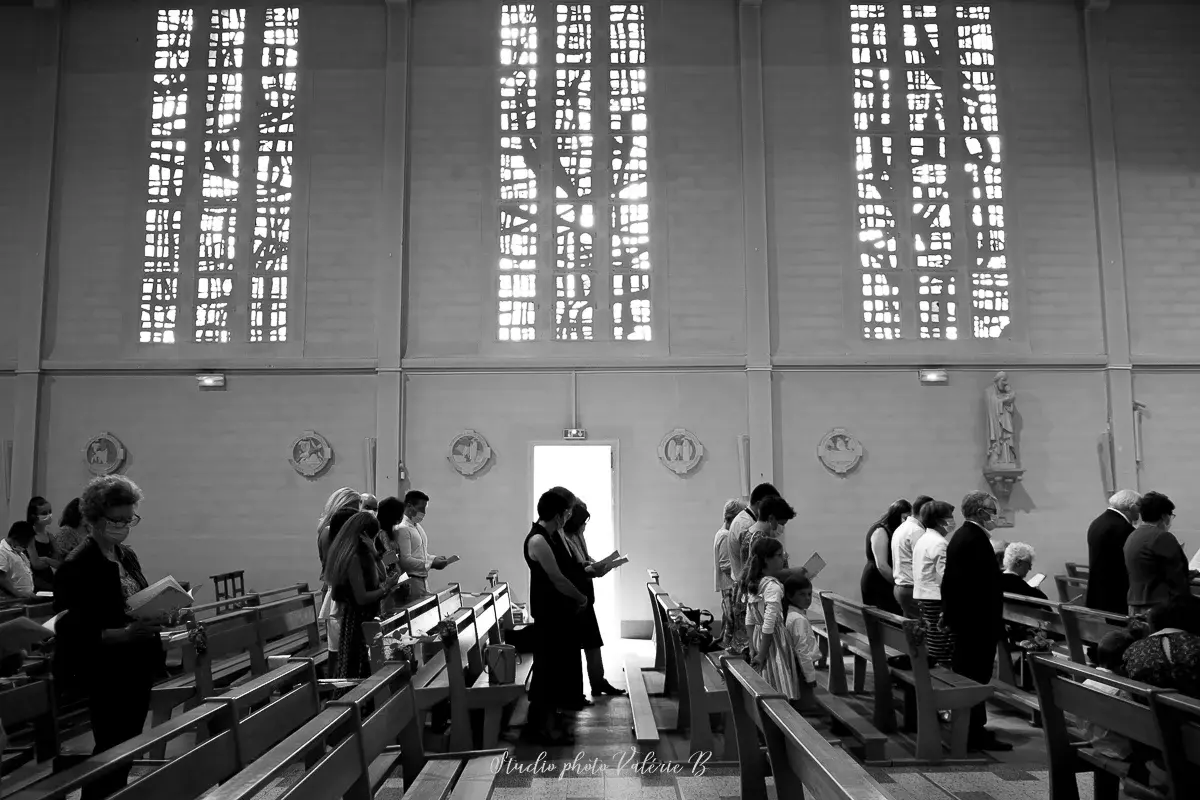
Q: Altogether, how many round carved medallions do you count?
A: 5